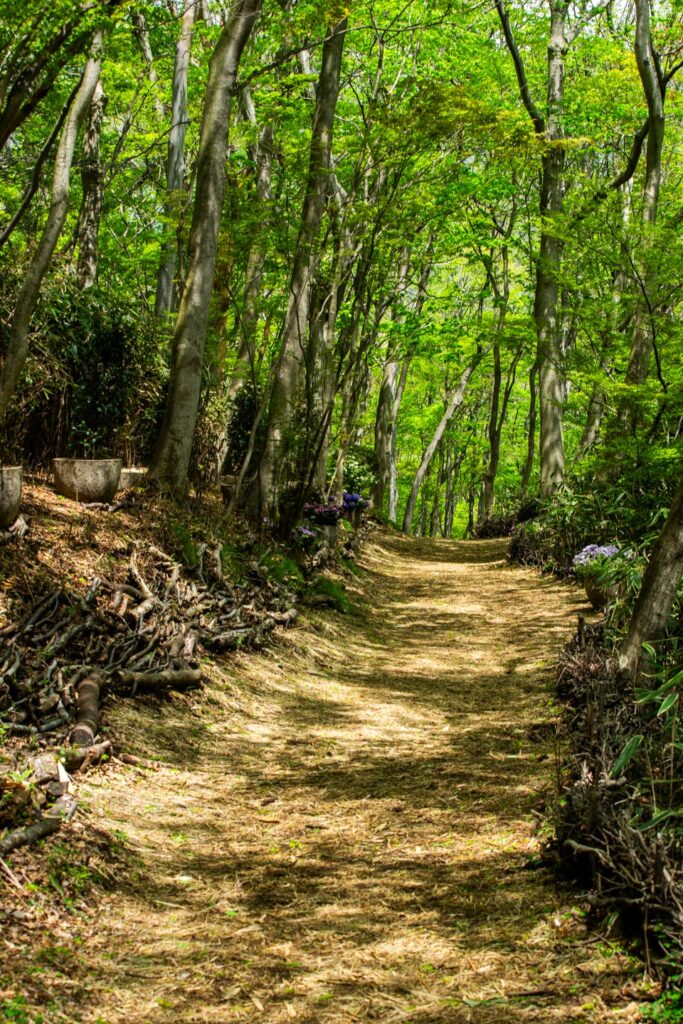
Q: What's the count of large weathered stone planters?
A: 2